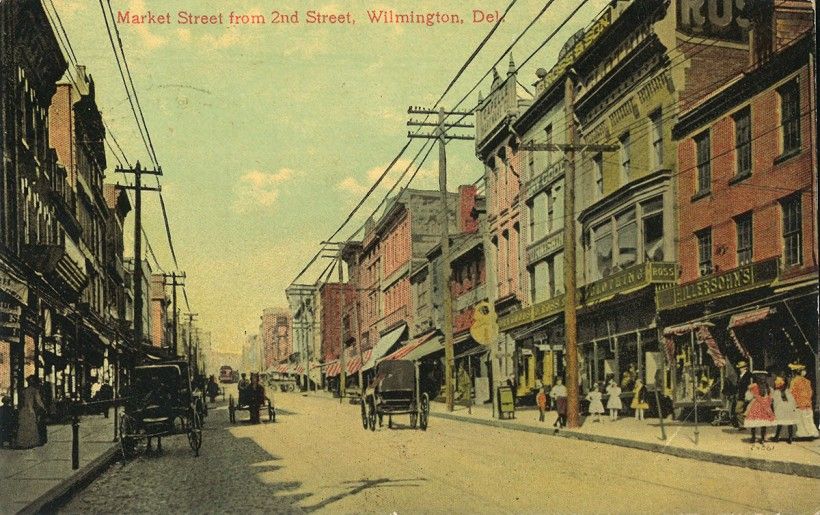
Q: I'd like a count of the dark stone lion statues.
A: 0